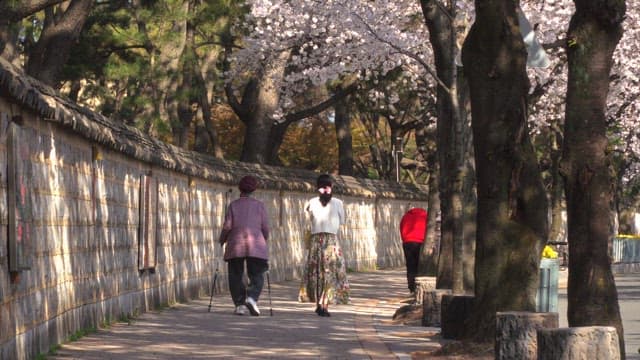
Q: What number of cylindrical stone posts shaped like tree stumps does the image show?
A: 5